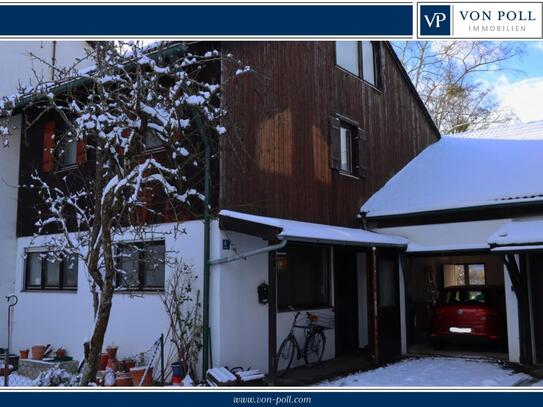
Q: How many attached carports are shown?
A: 1